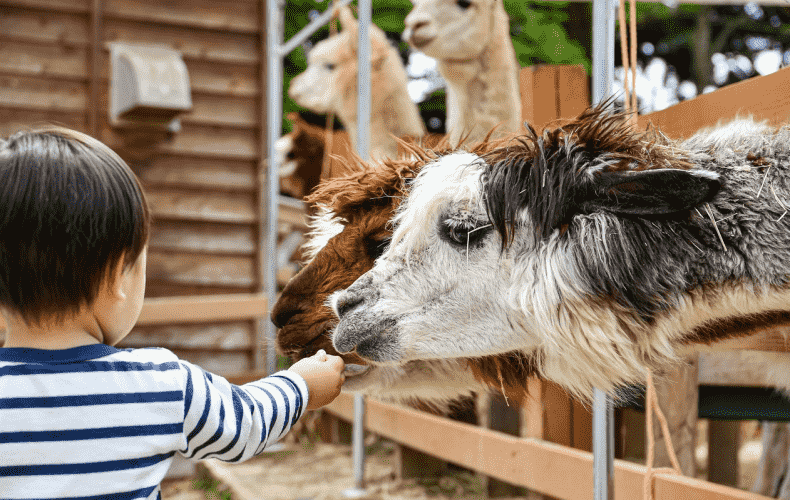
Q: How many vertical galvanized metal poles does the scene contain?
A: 3